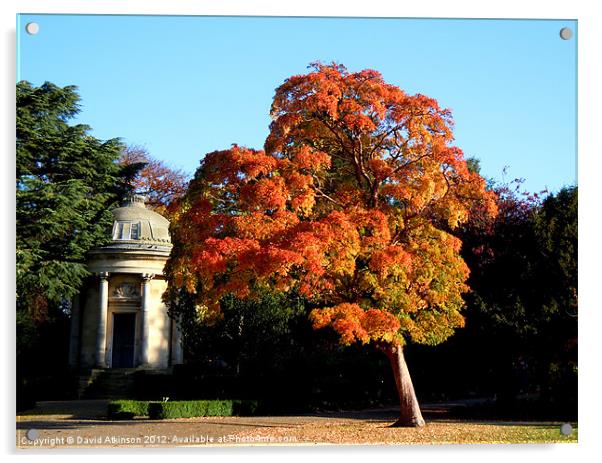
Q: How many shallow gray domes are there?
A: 1